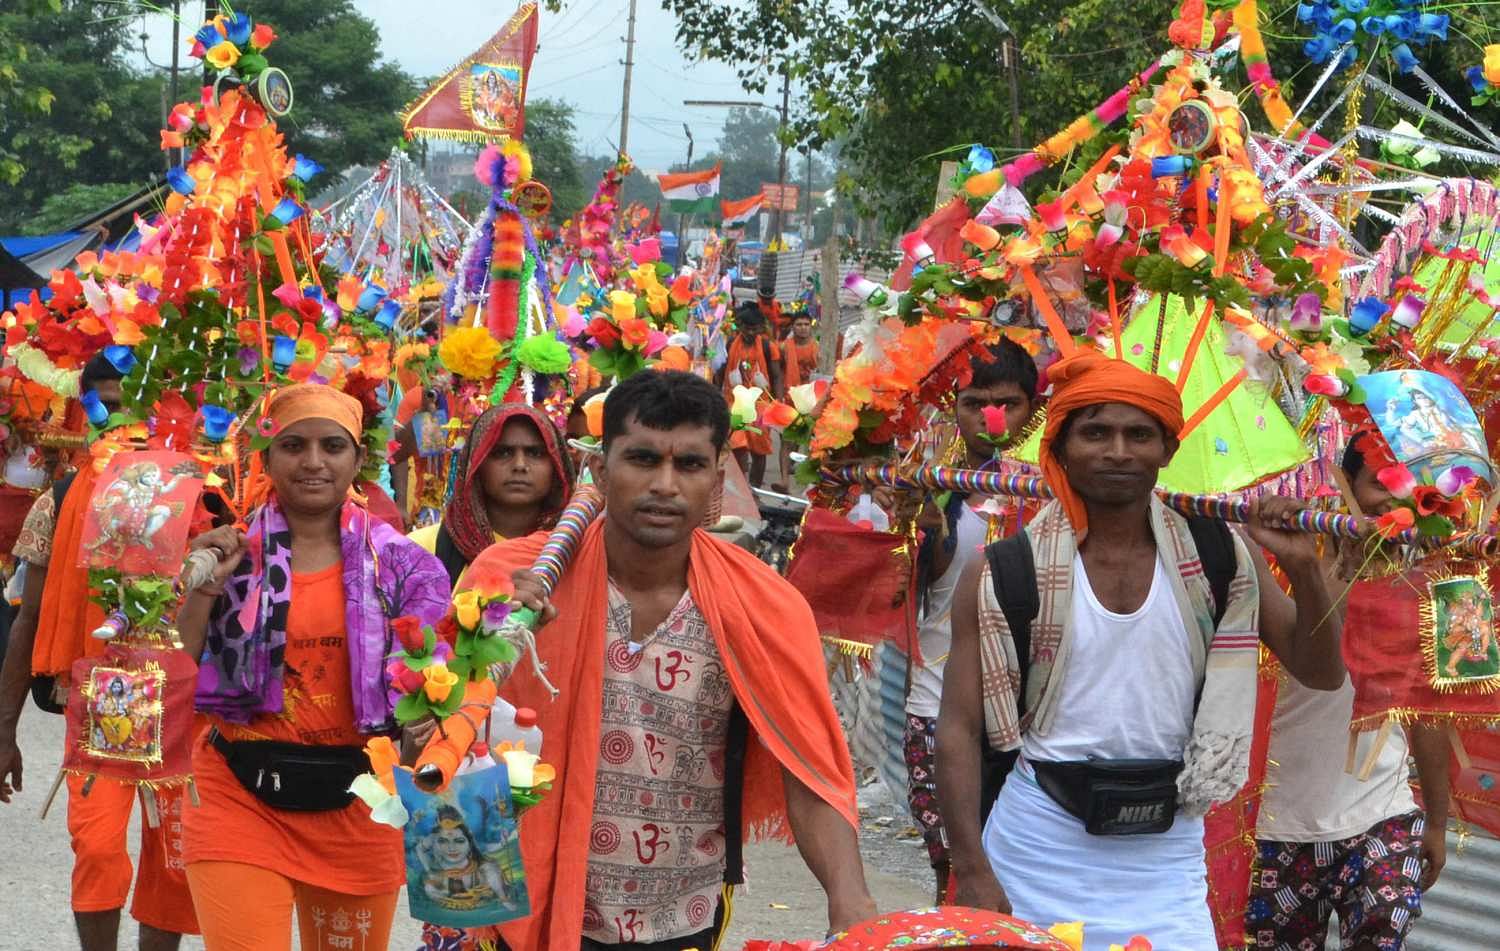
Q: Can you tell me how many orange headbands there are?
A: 2